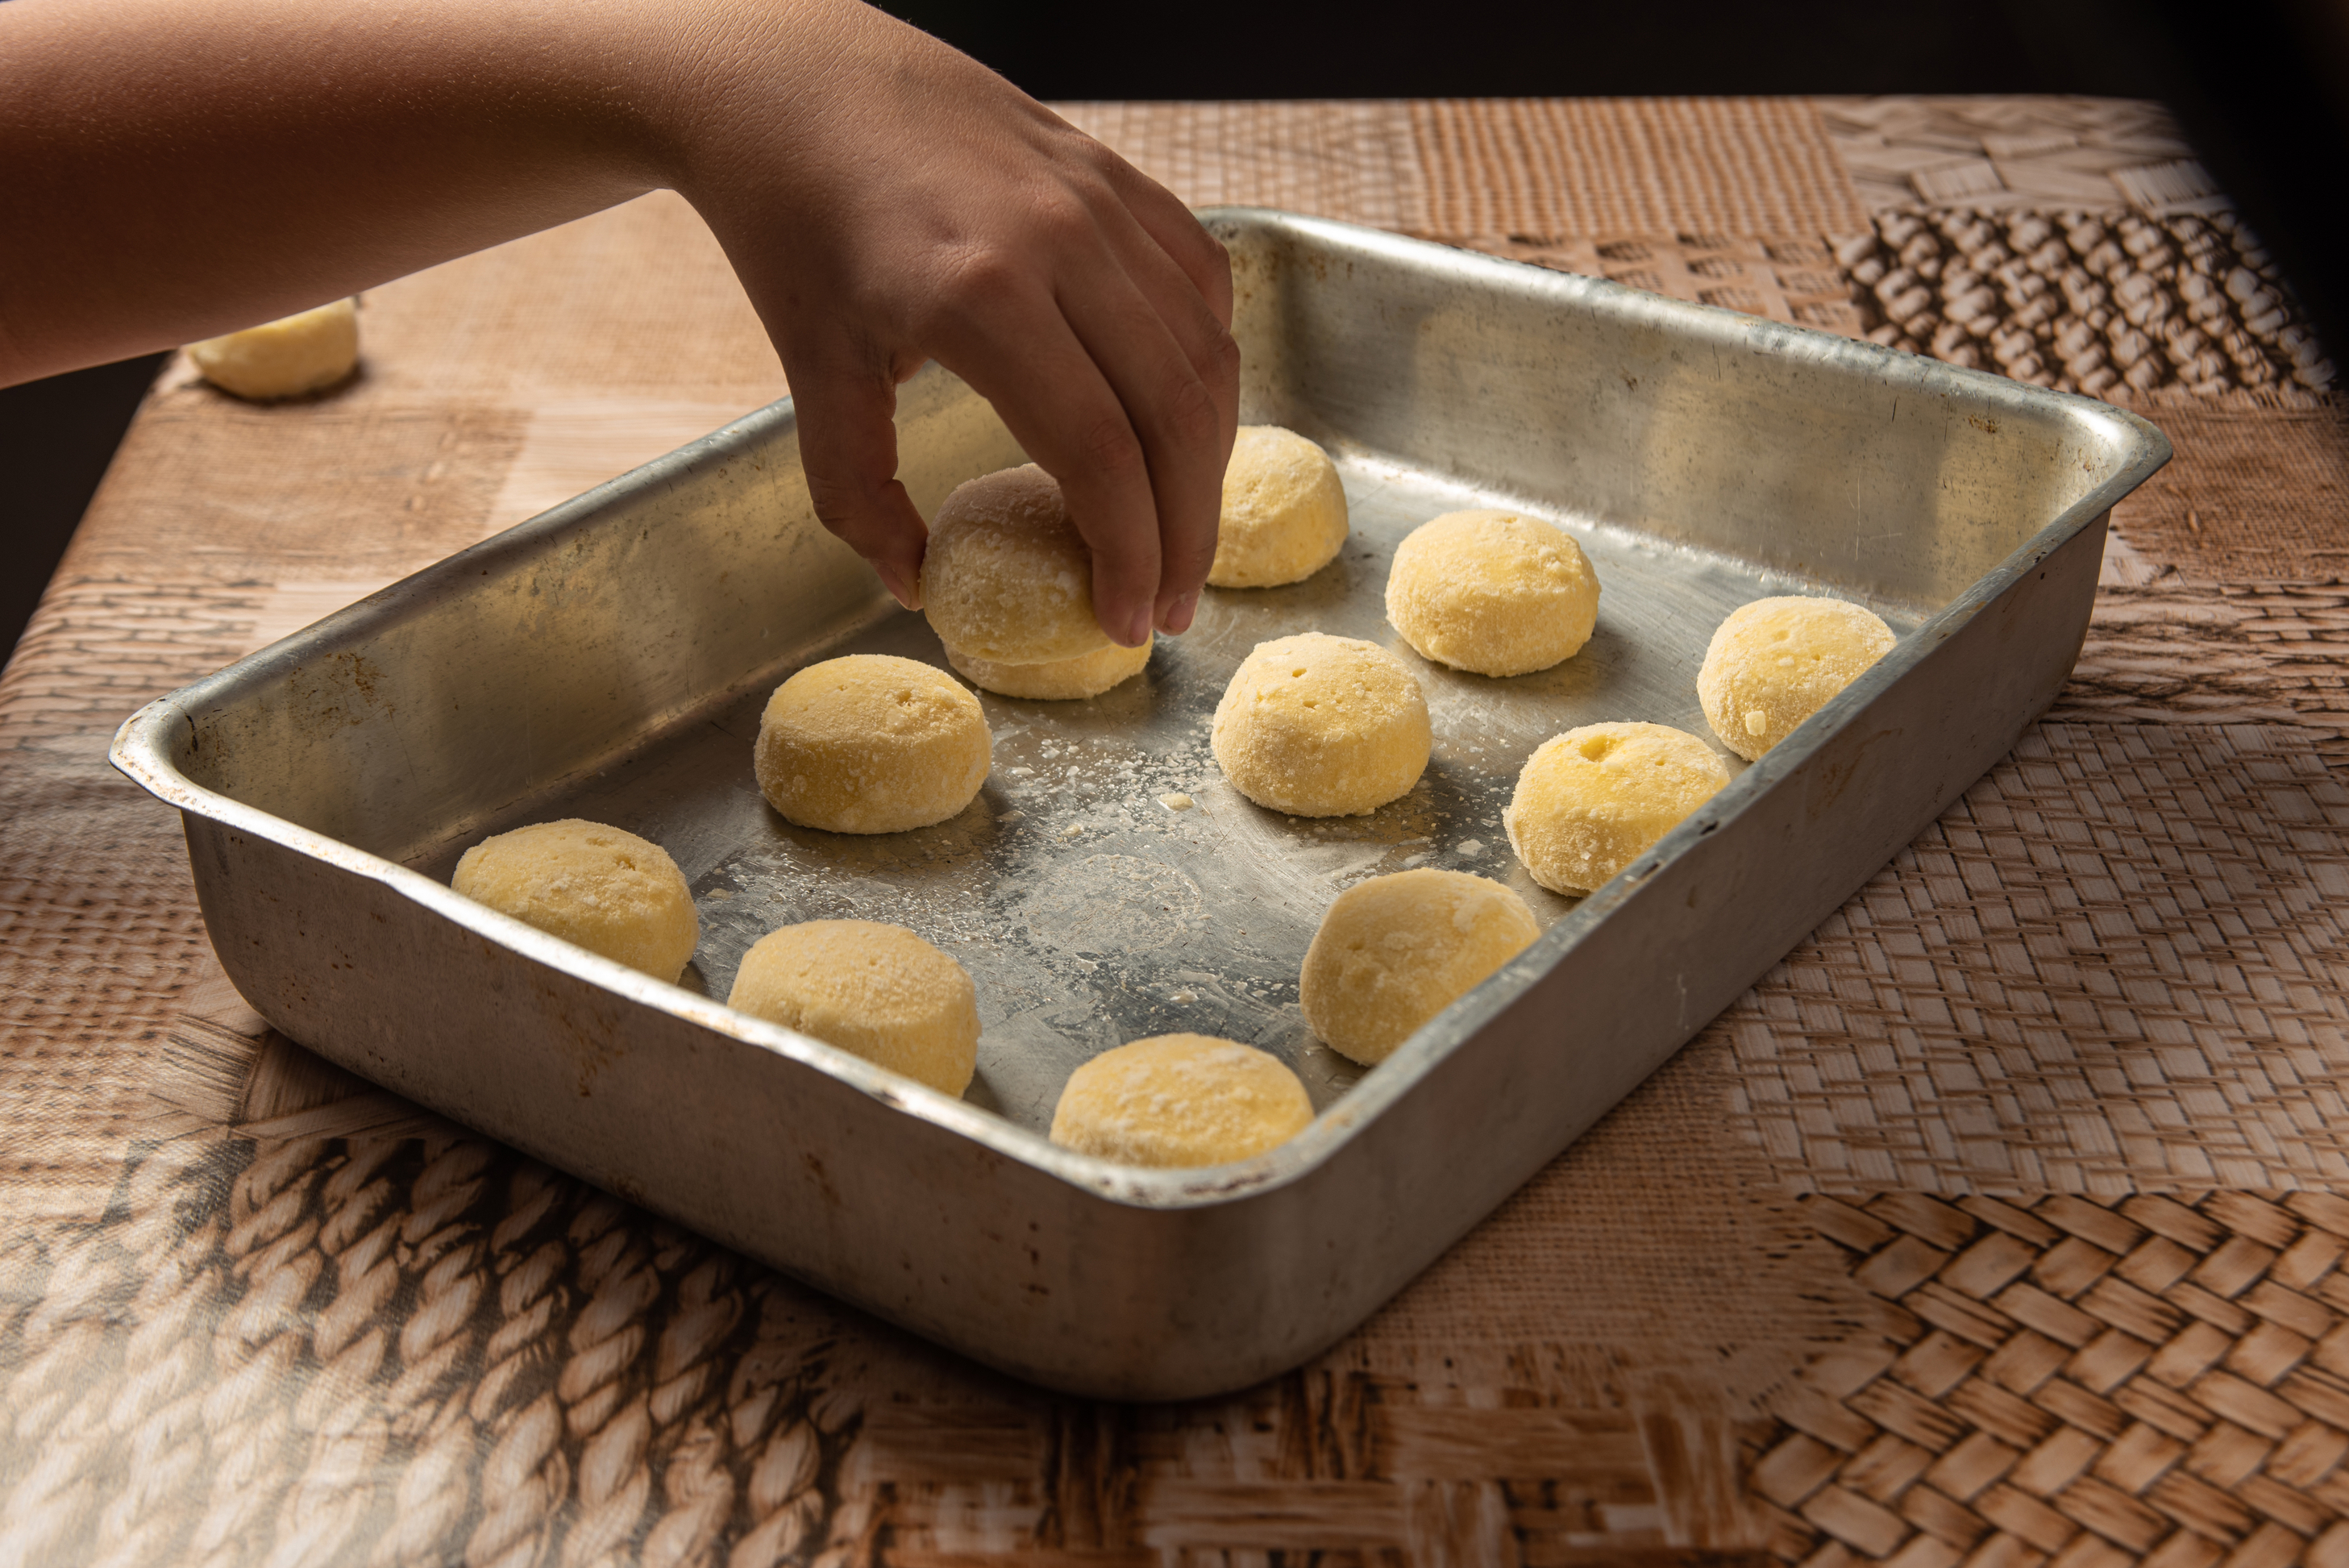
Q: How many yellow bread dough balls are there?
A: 13